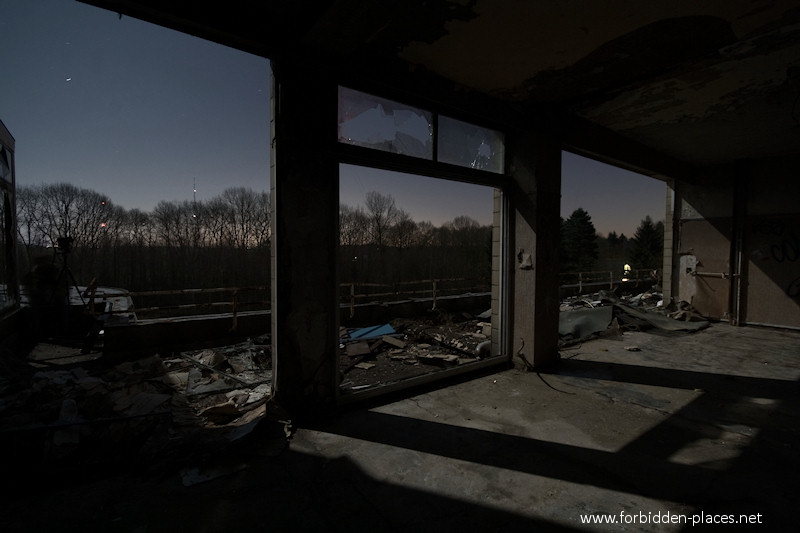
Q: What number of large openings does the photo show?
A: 3